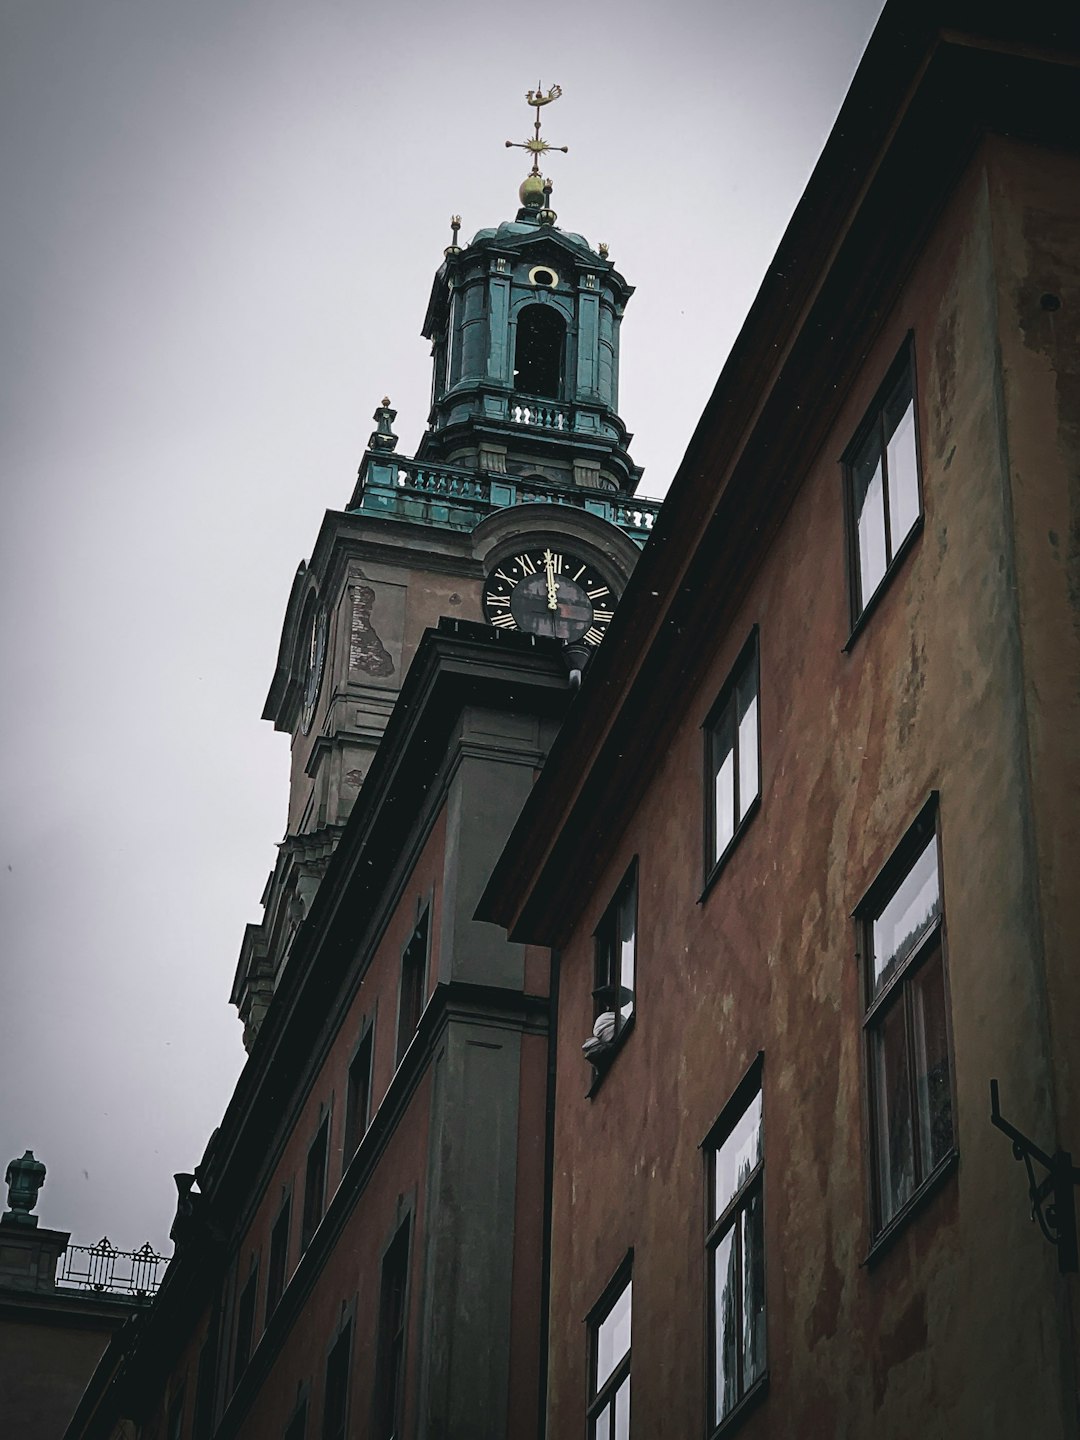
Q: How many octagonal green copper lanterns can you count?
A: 1